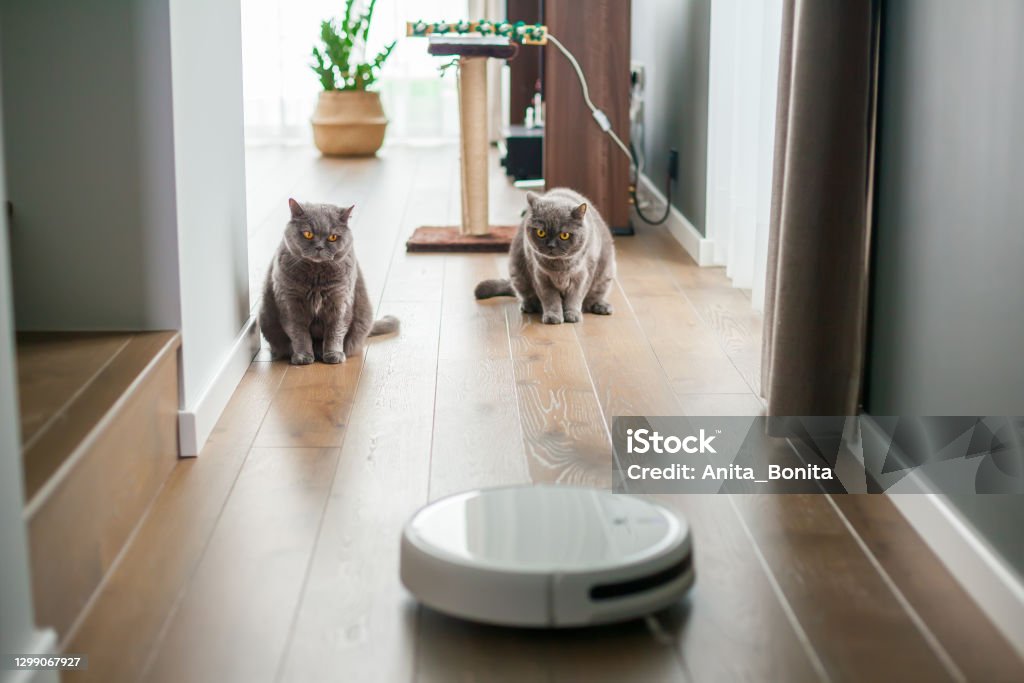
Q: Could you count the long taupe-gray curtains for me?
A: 1